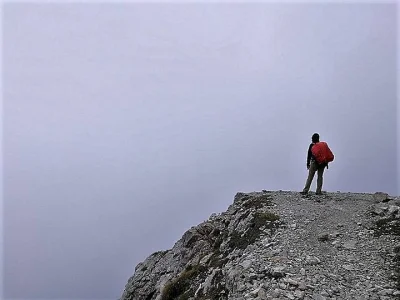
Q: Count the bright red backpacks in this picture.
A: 1